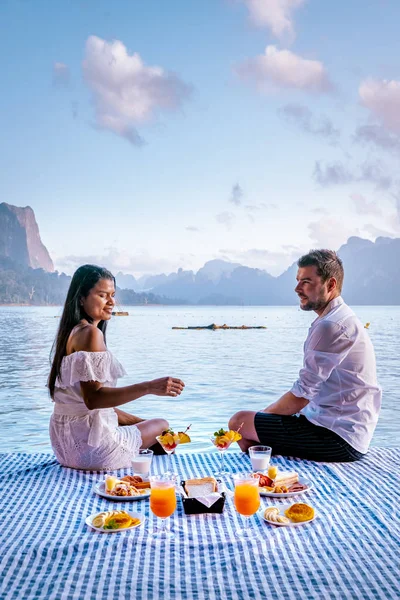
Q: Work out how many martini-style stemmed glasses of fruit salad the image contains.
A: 2